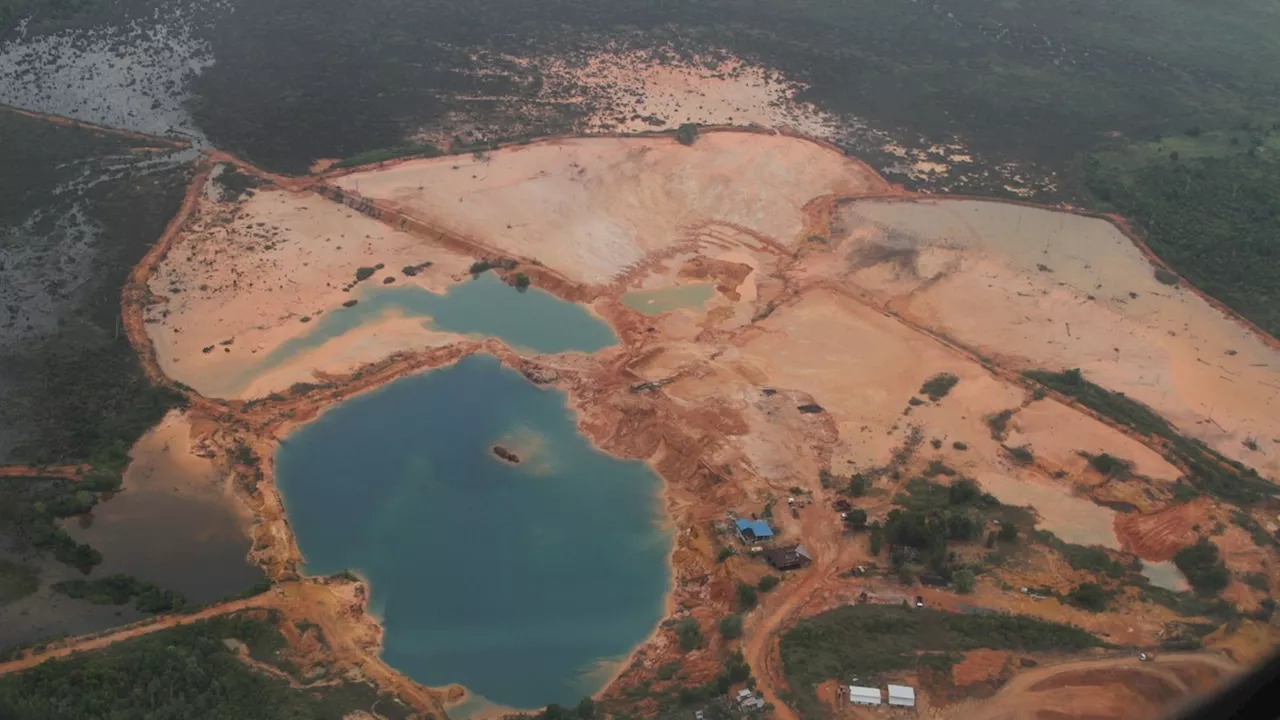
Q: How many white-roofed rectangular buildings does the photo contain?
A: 2